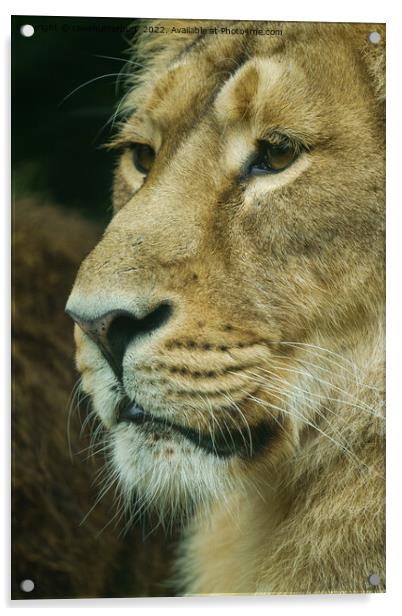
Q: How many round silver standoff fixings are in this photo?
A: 4